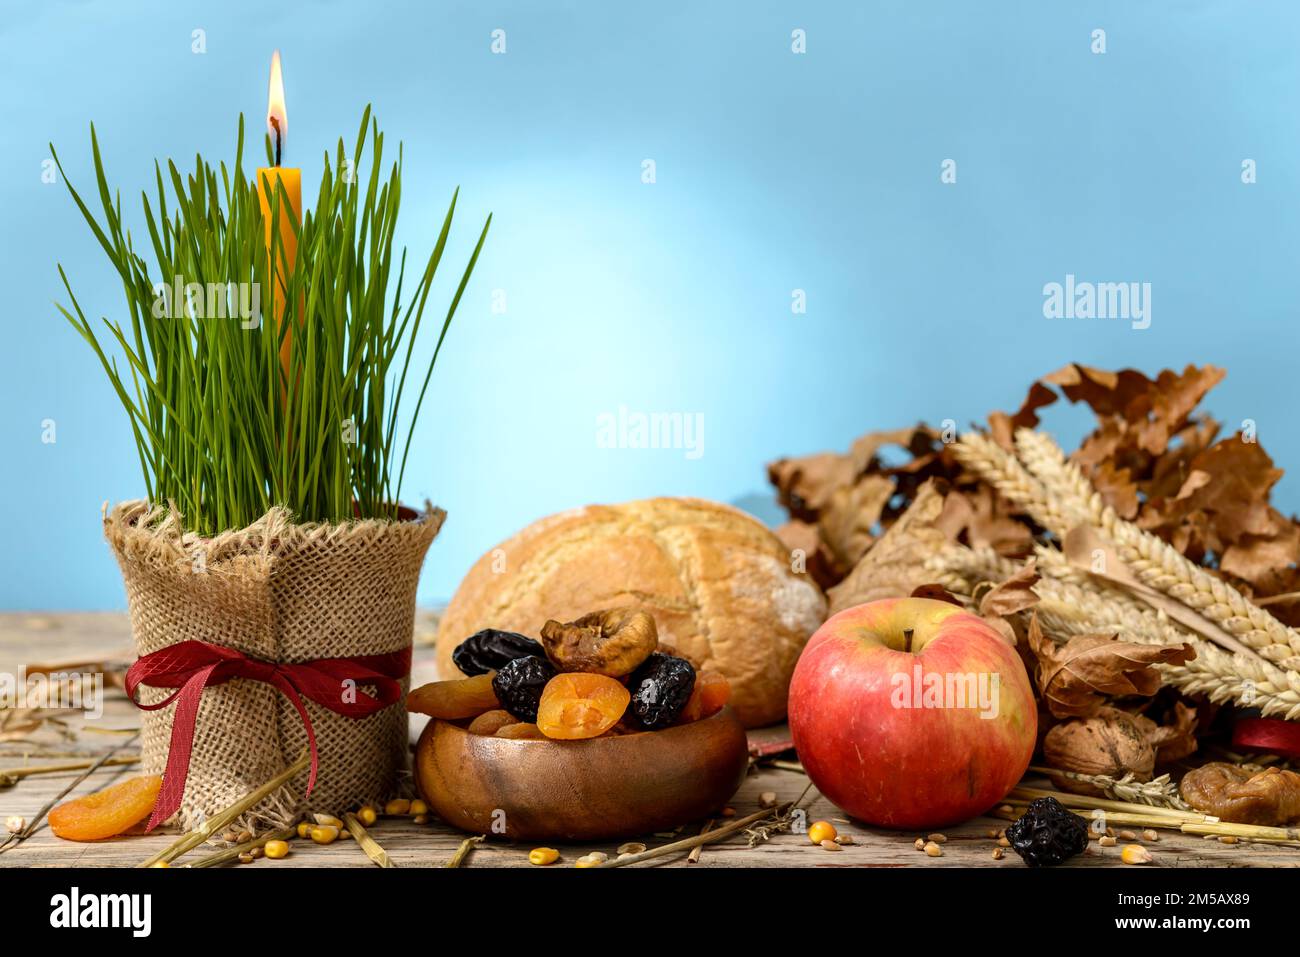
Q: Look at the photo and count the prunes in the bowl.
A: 3